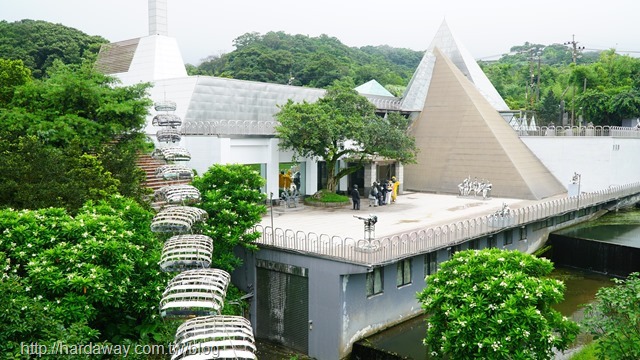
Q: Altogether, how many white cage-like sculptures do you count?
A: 10